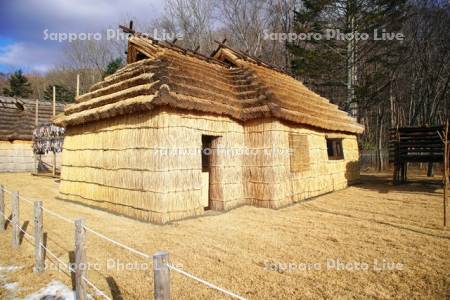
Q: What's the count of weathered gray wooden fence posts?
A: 5